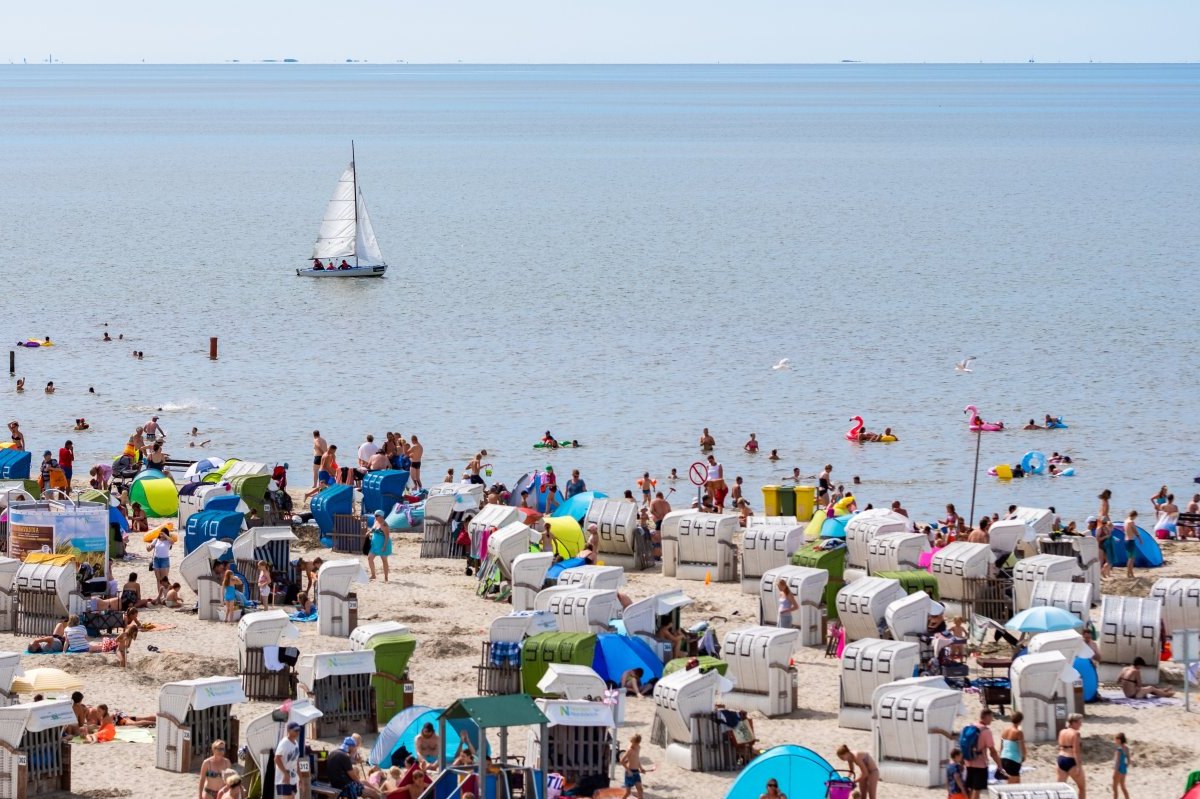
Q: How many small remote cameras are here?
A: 0